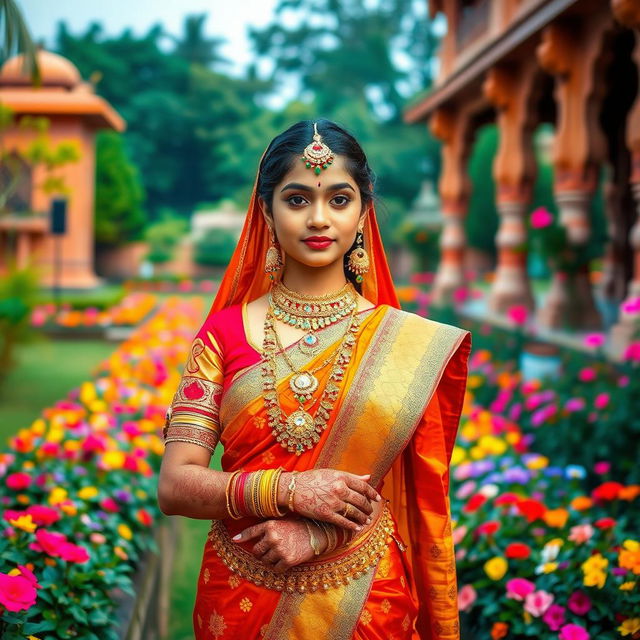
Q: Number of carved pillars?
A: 4